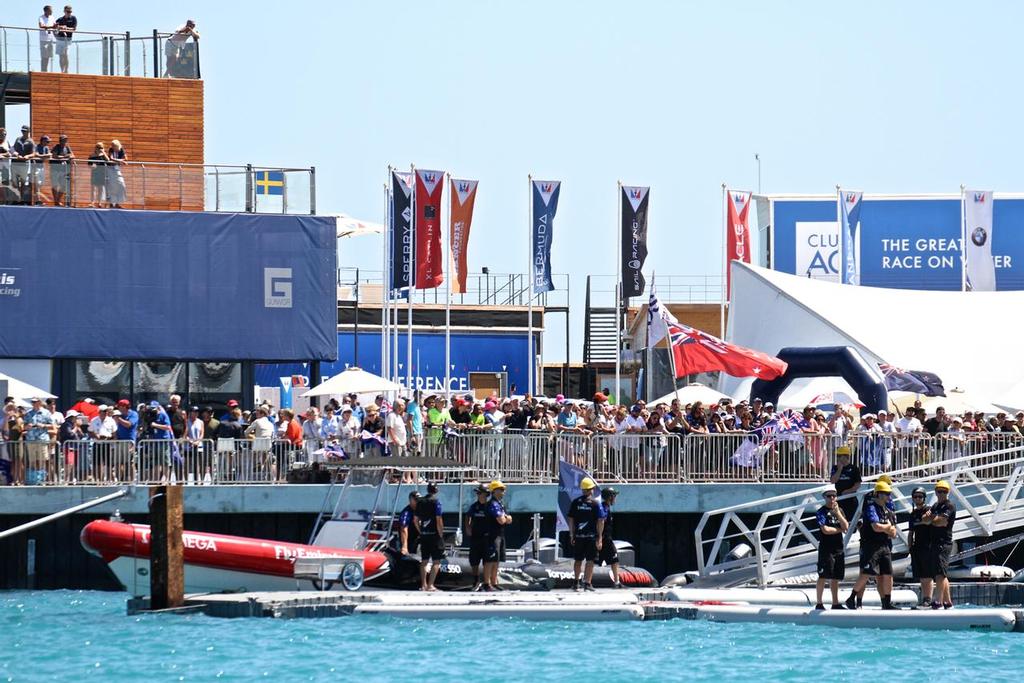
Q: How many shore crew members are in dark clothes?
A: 12